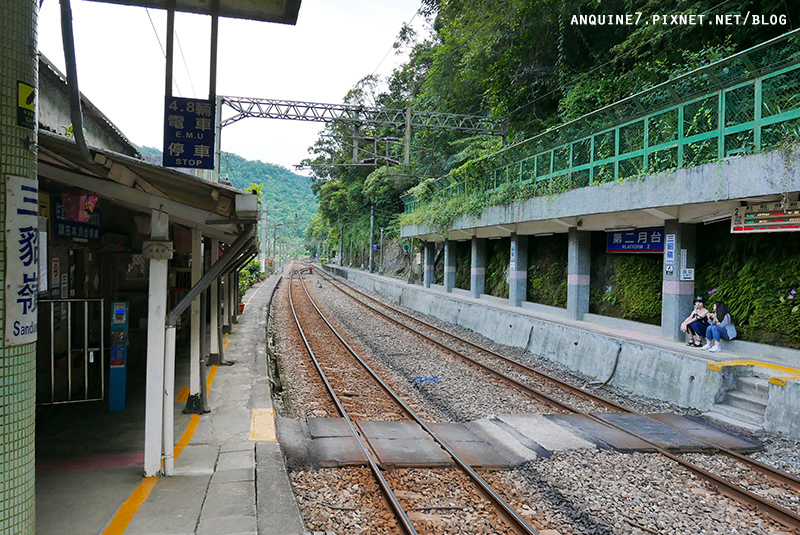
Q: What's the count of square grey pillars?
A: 6